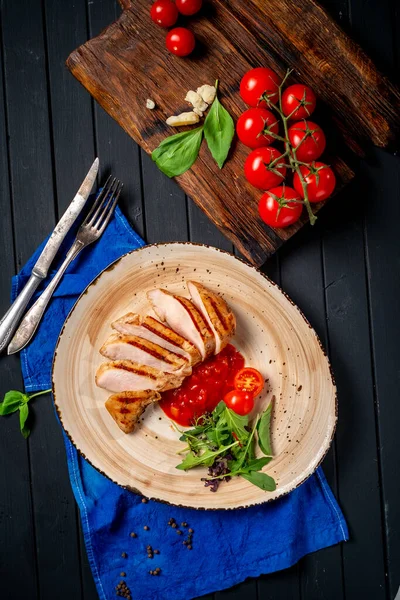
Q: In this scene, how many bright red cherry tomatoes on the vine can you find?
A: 7